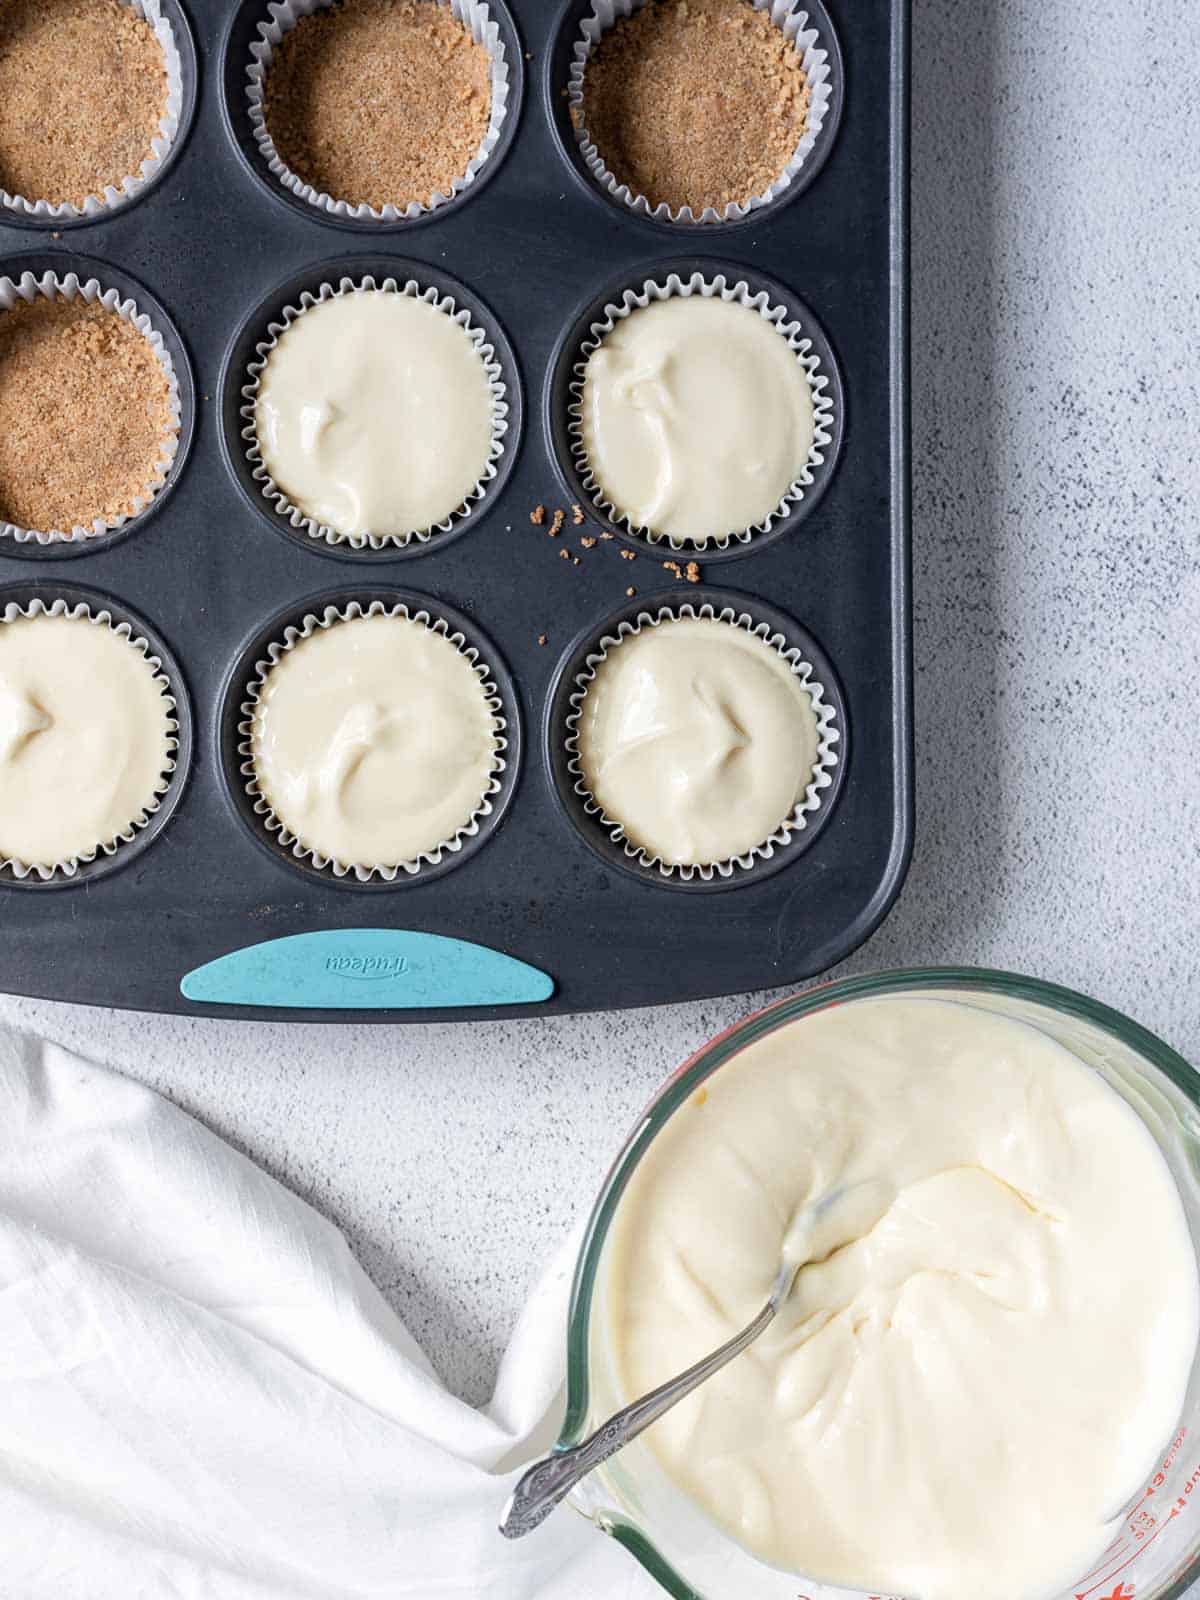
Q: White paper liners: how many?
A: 9